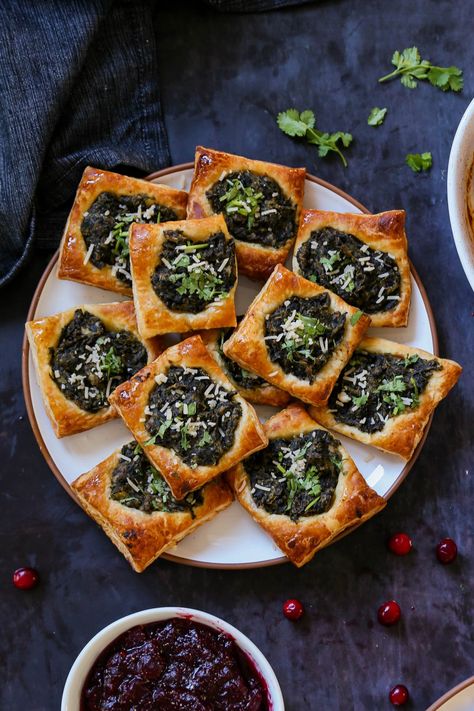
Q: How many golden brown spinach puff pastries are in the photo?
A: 11